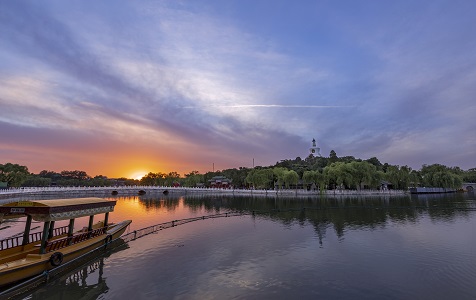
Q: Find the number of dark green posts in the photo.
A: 6